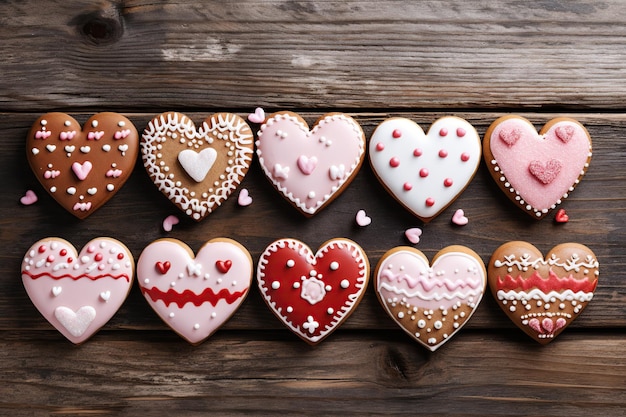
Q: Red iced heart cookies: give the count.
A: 1